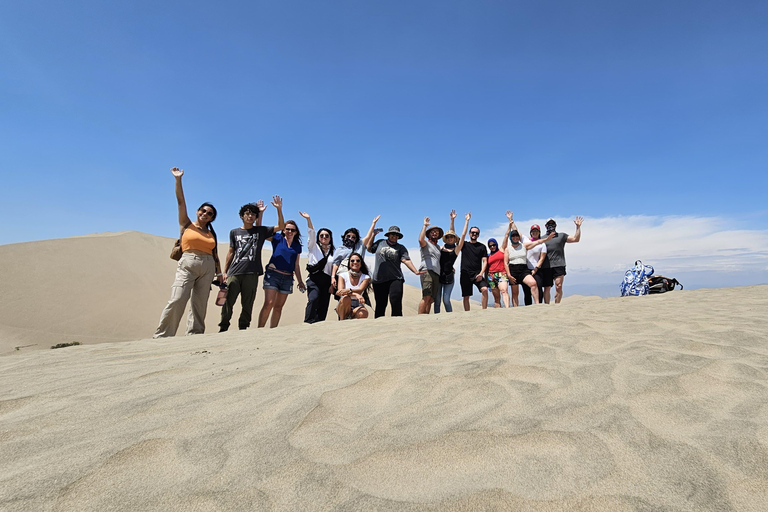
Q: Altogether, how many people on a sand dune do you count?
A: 14